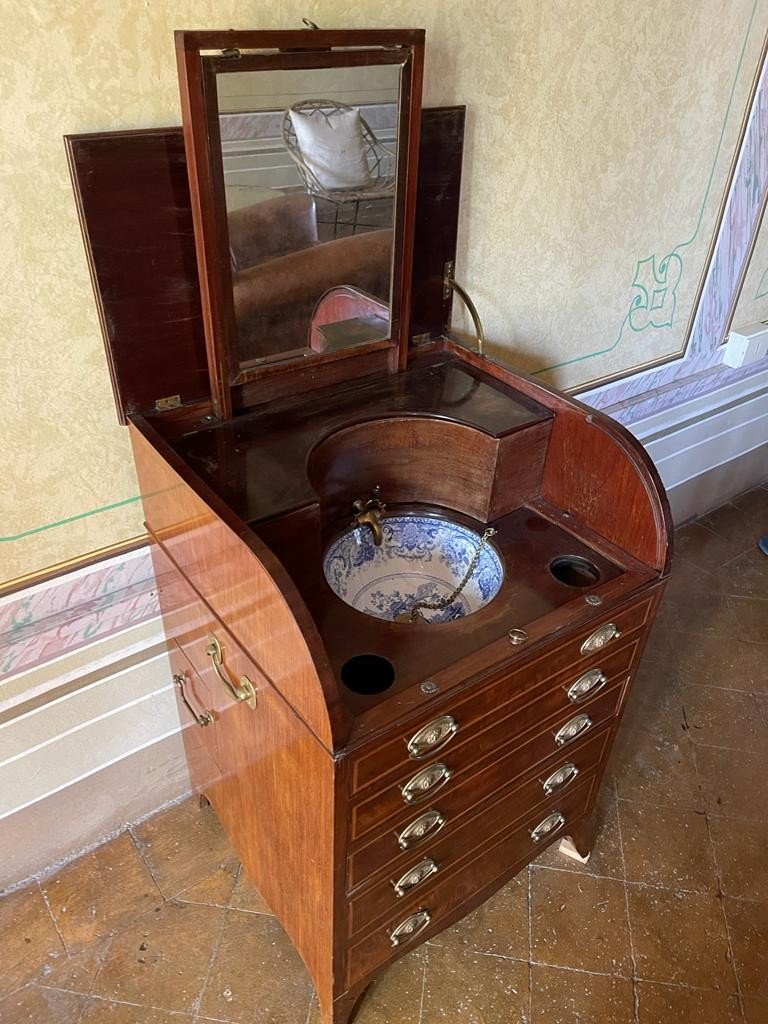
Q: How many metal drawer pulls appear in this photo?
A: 10